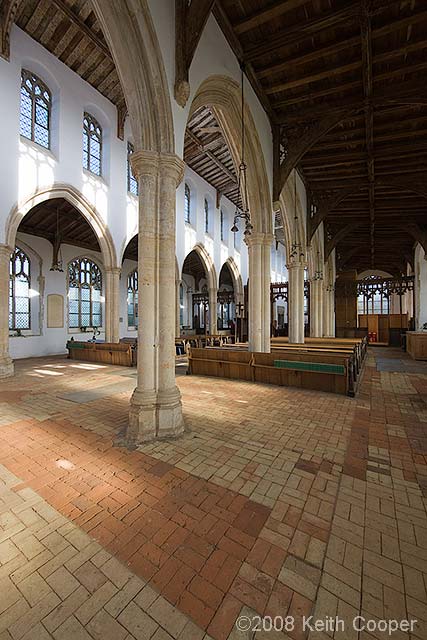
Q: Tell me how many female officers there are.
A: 0